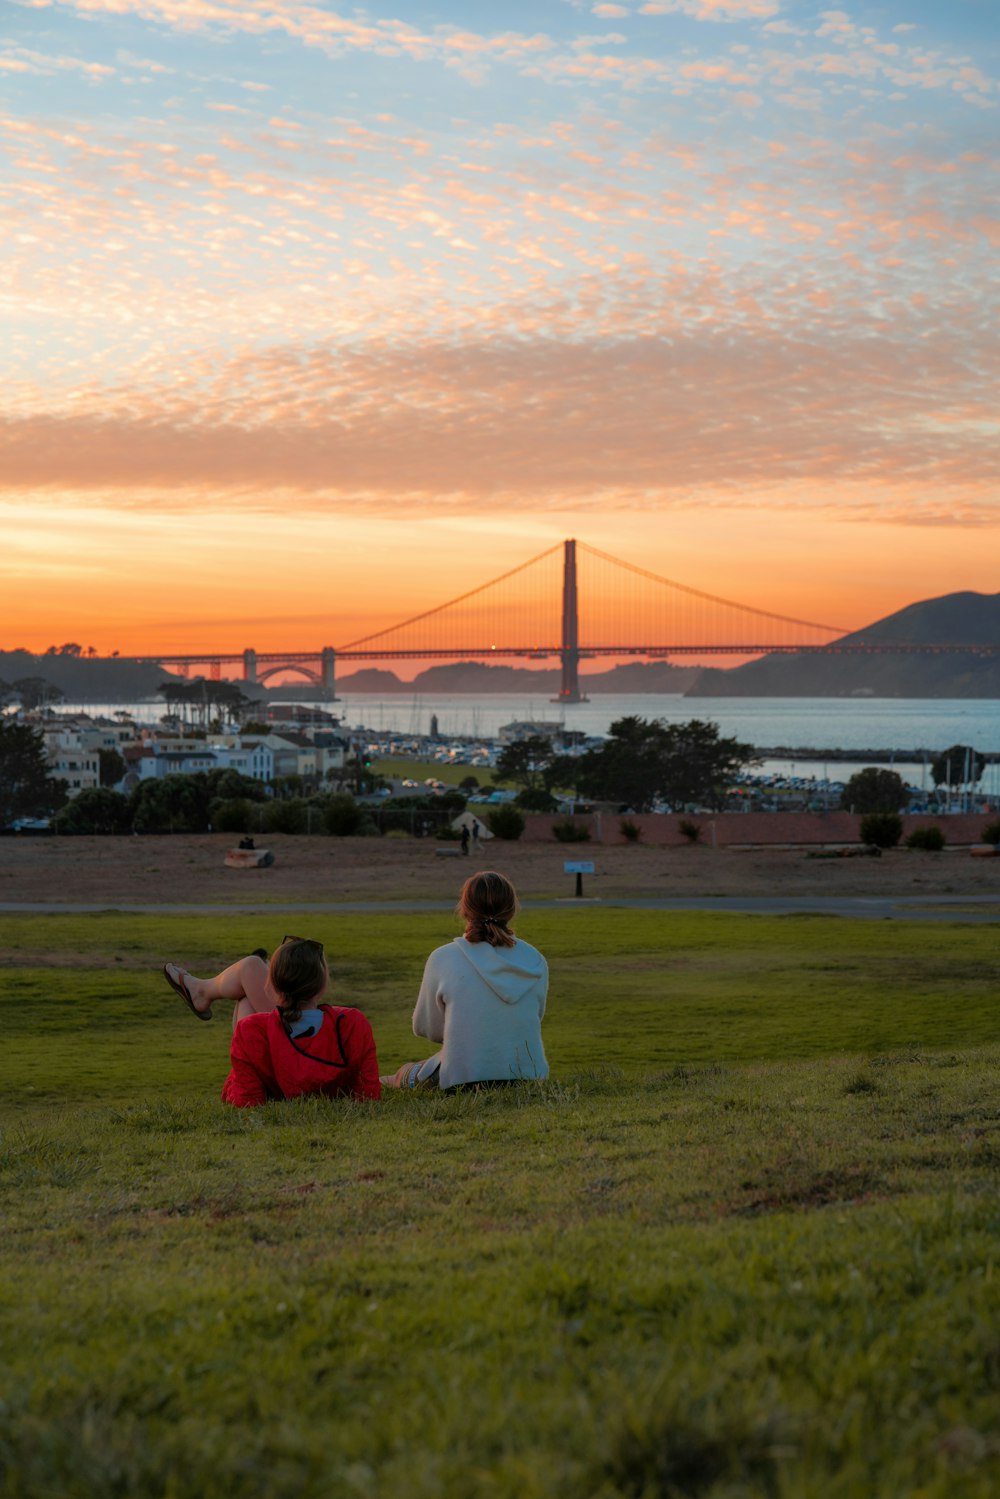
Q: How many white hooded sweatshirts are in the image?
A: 1